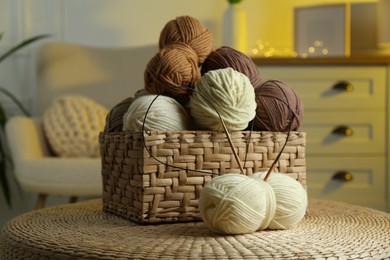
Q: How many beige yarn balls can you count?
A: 4